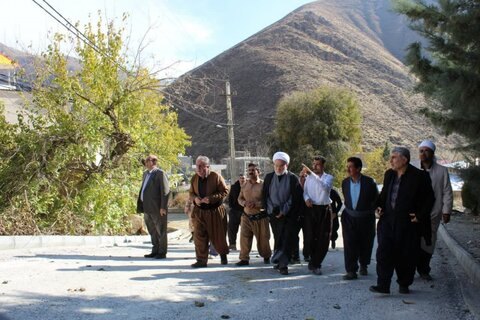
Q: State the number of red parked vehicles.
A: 0